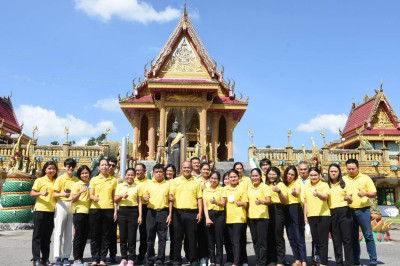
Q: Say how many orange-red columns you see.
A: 6